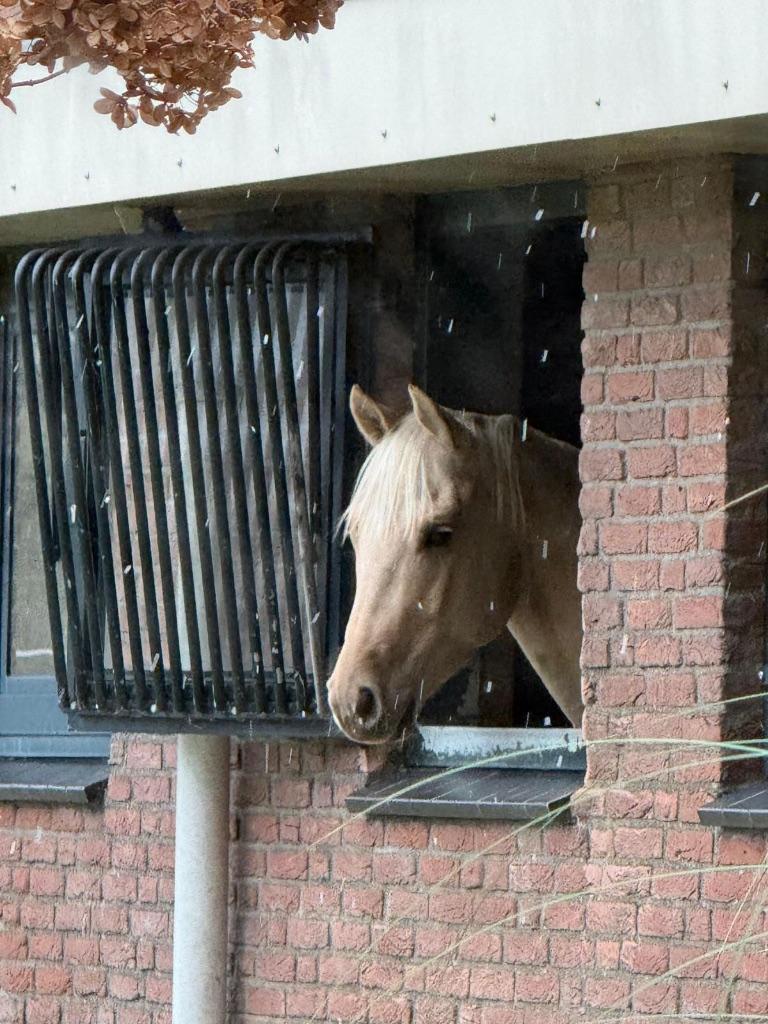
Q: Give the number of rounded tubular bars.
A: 14